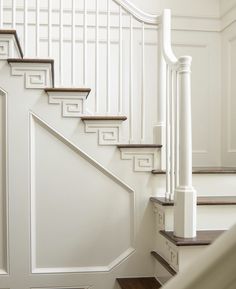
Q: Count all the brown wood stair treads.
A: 10